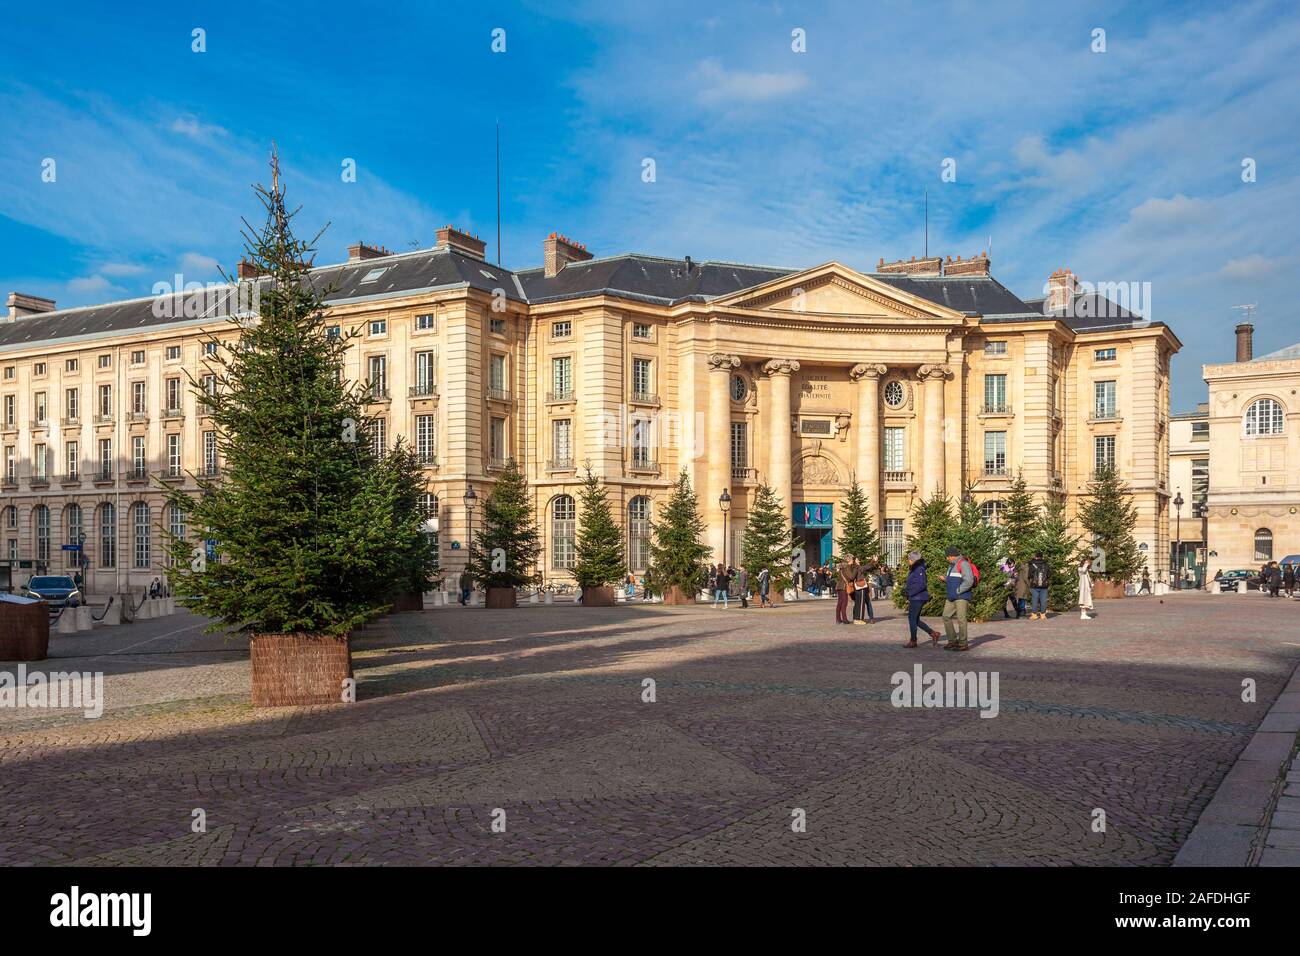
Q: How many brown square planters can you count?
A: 8